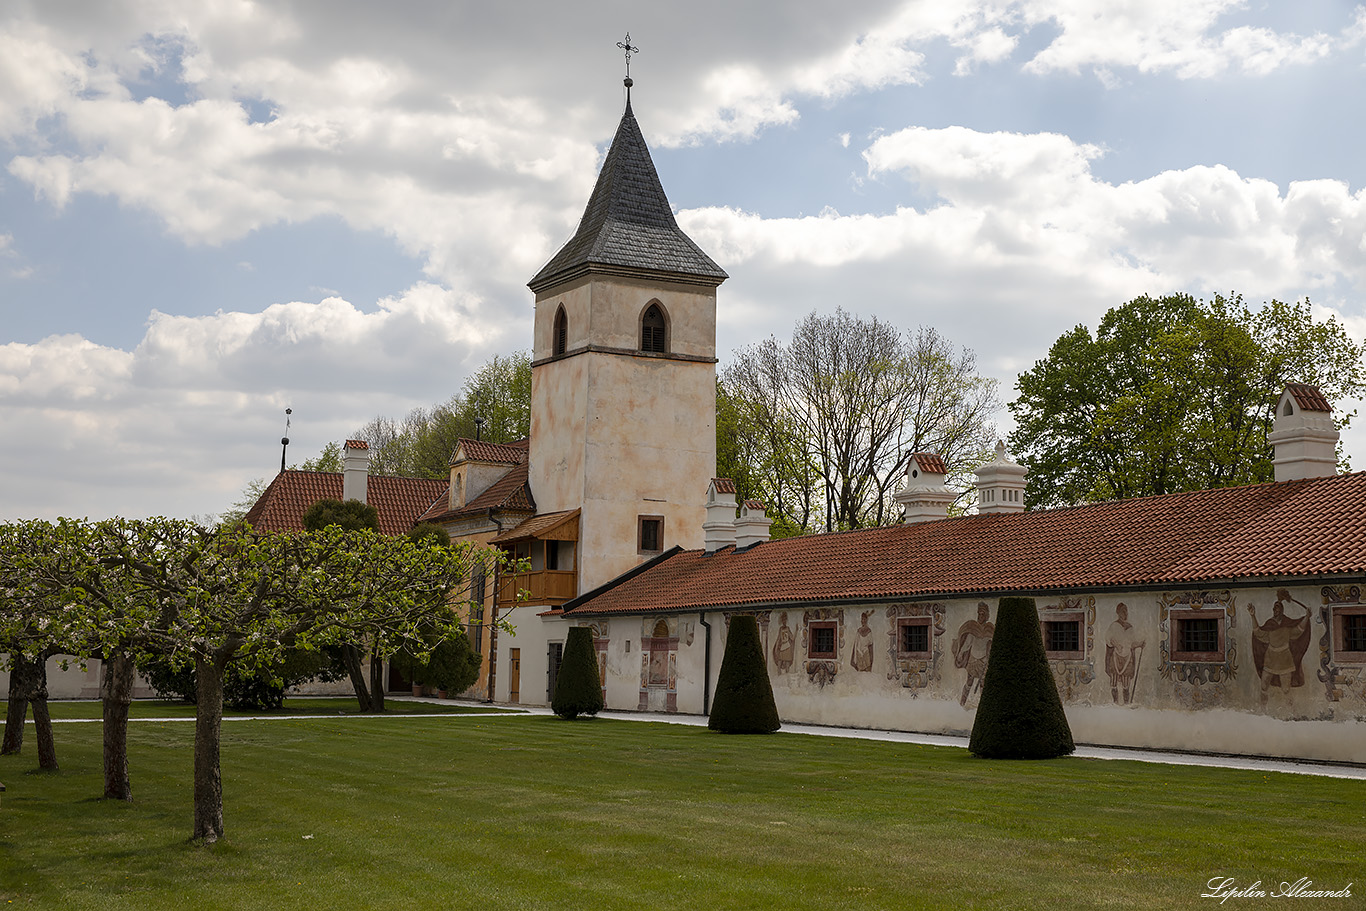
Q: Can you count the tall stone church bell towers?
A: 1